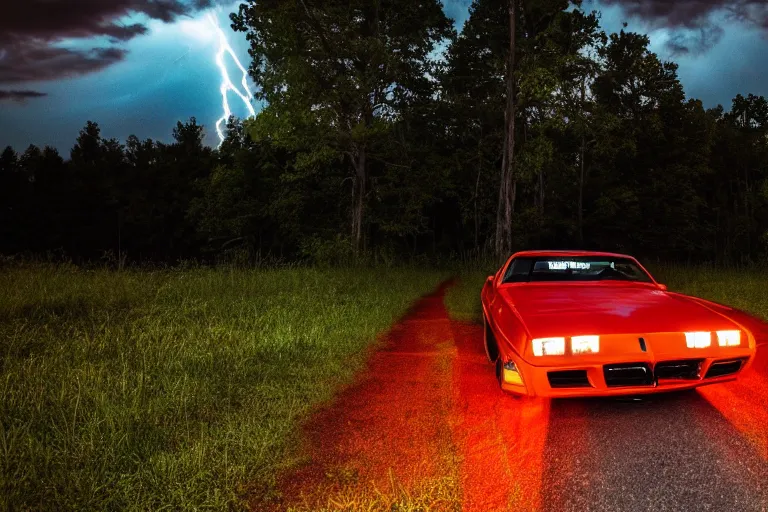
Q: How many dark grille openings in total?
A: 4